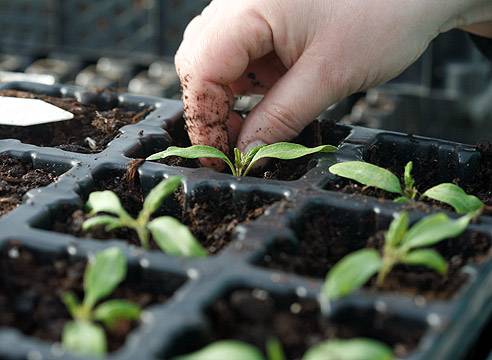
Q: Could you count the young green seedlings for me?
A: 6